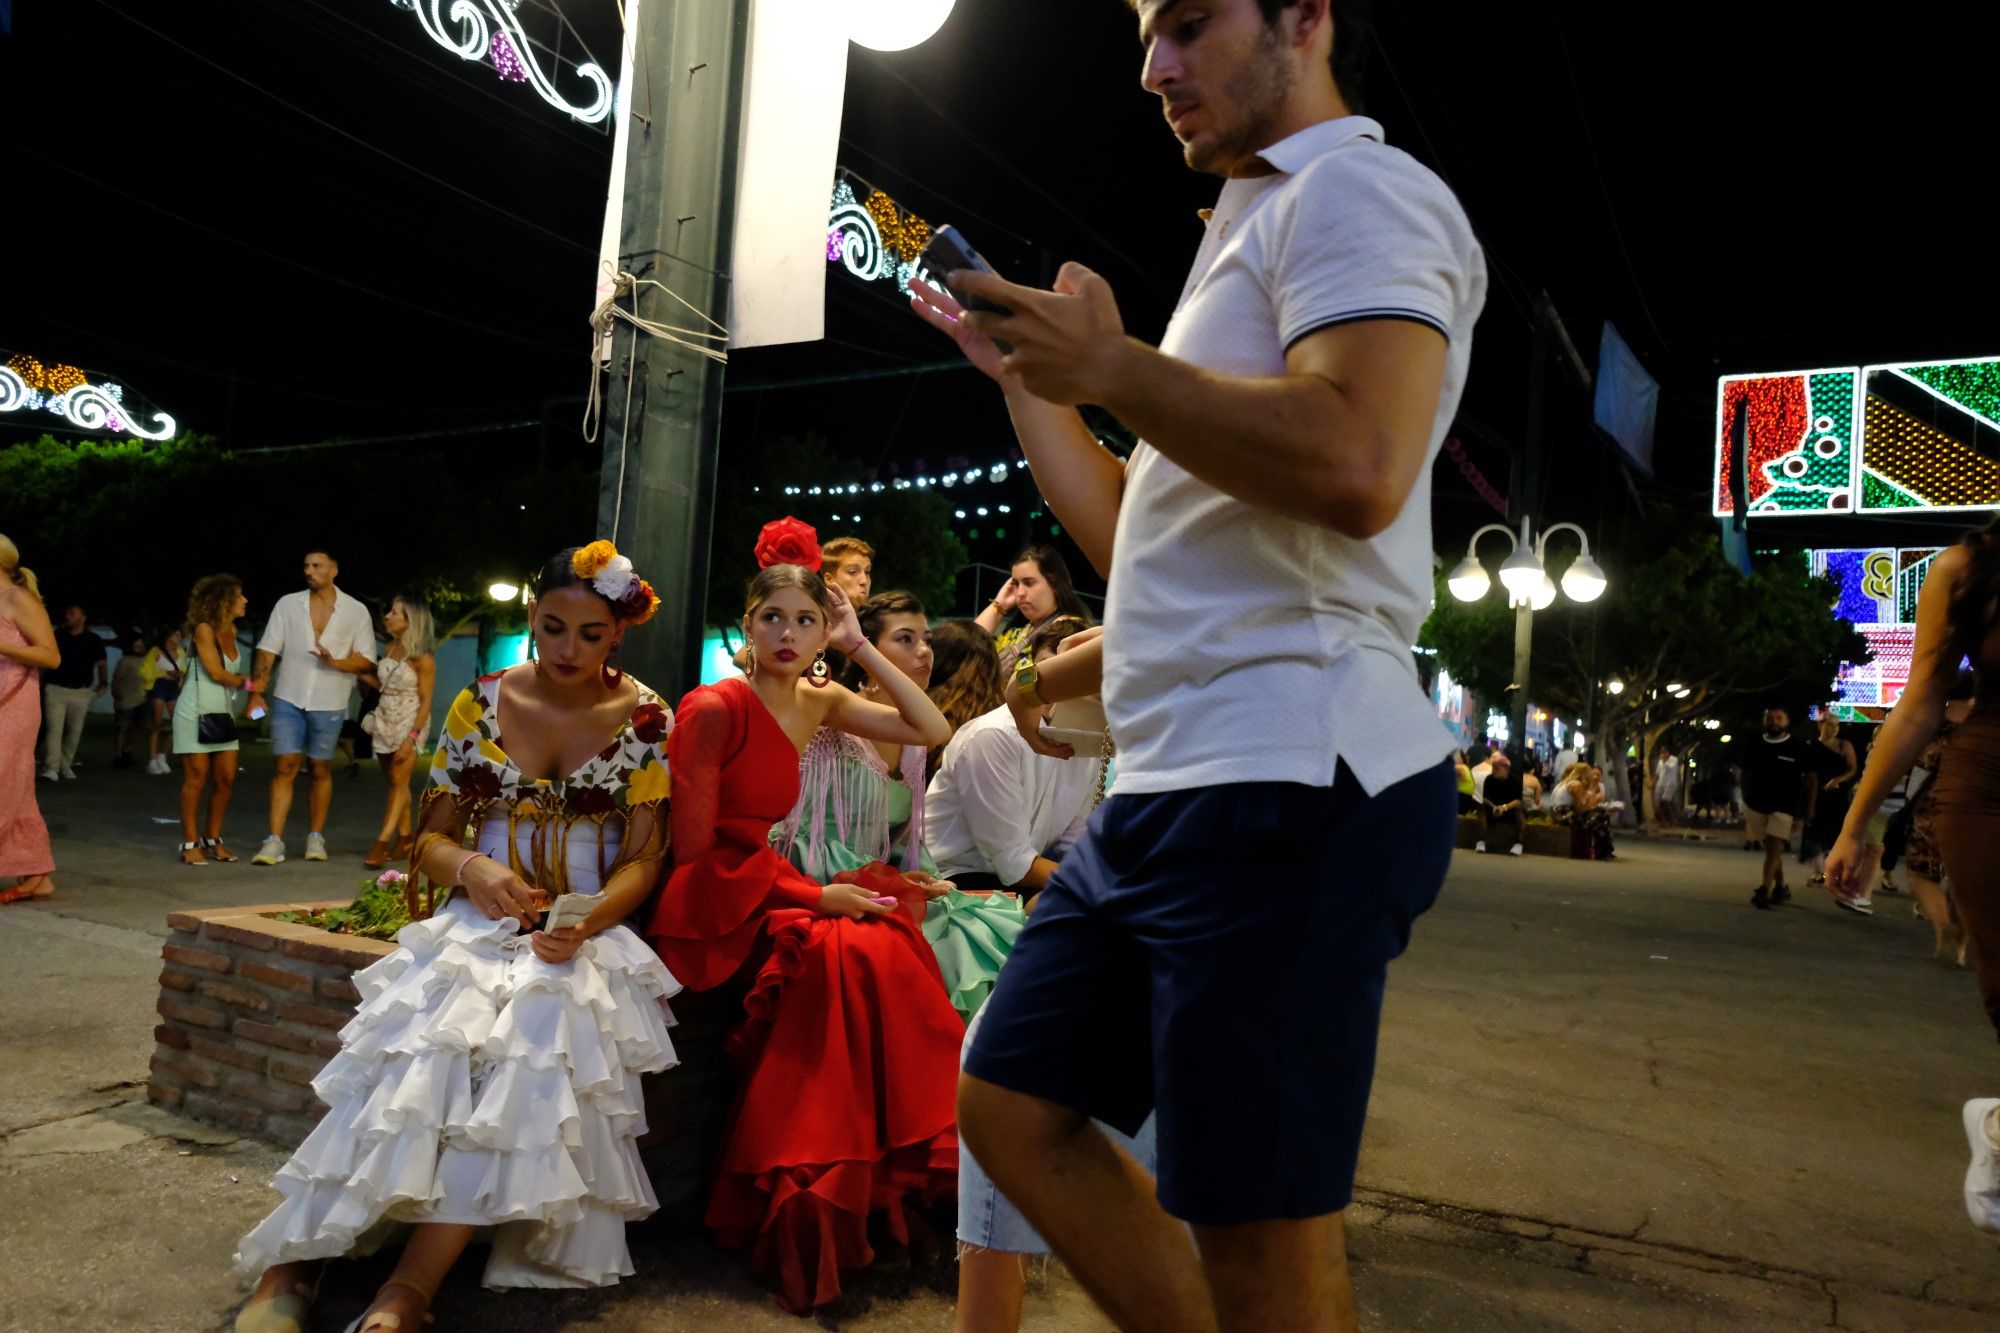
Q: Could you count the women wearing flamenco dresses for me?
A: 3